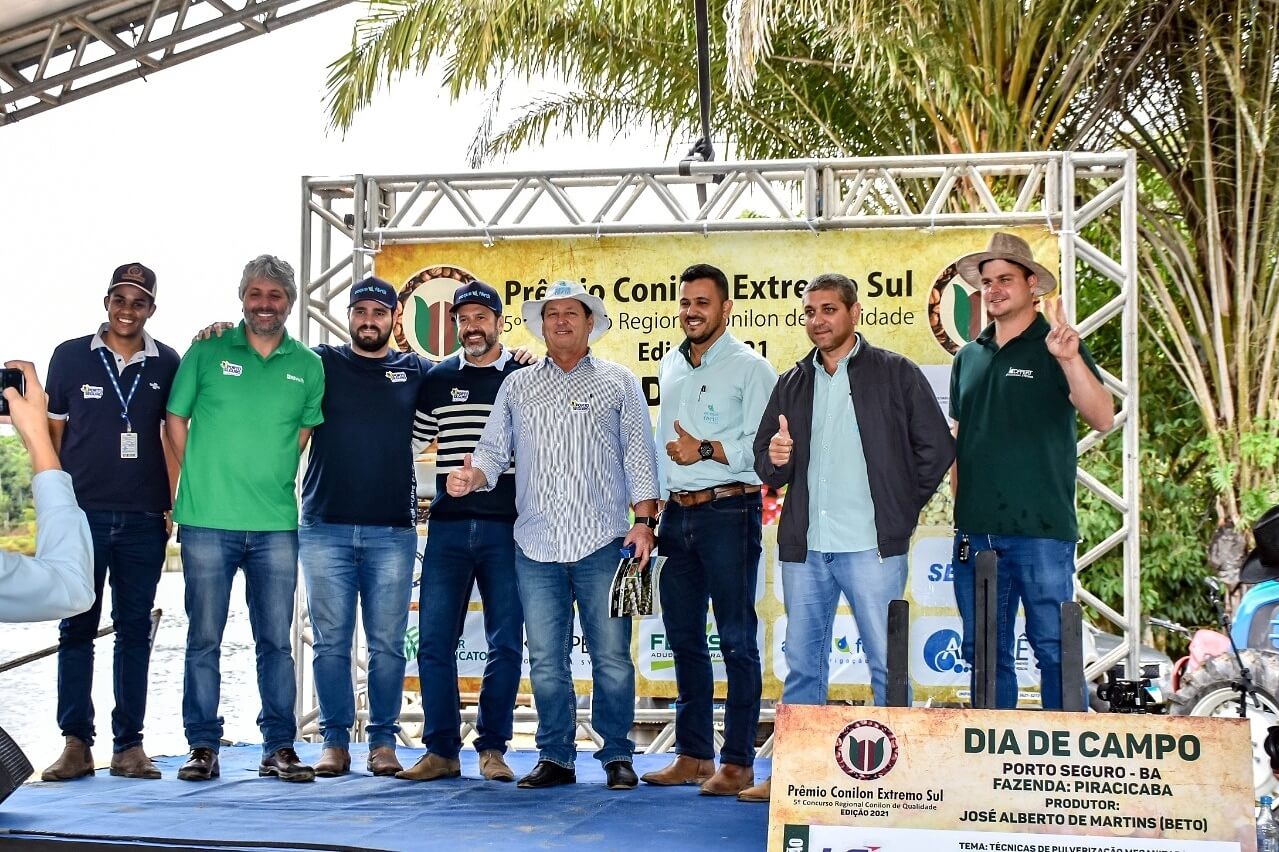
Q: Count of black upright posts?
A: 3